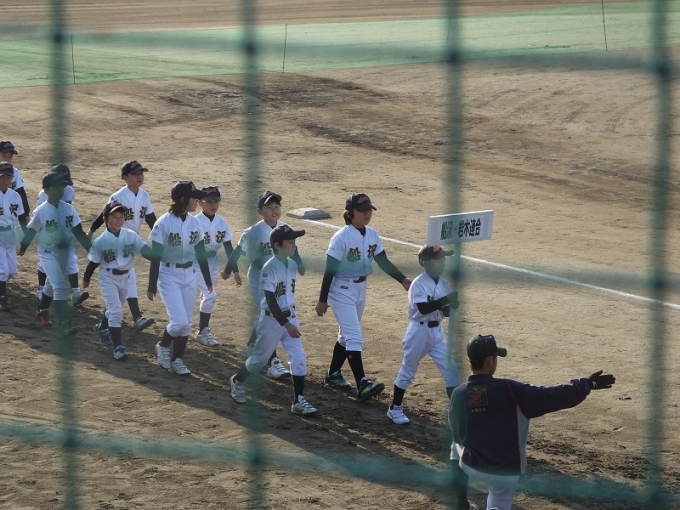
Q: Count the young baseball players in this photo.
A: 12